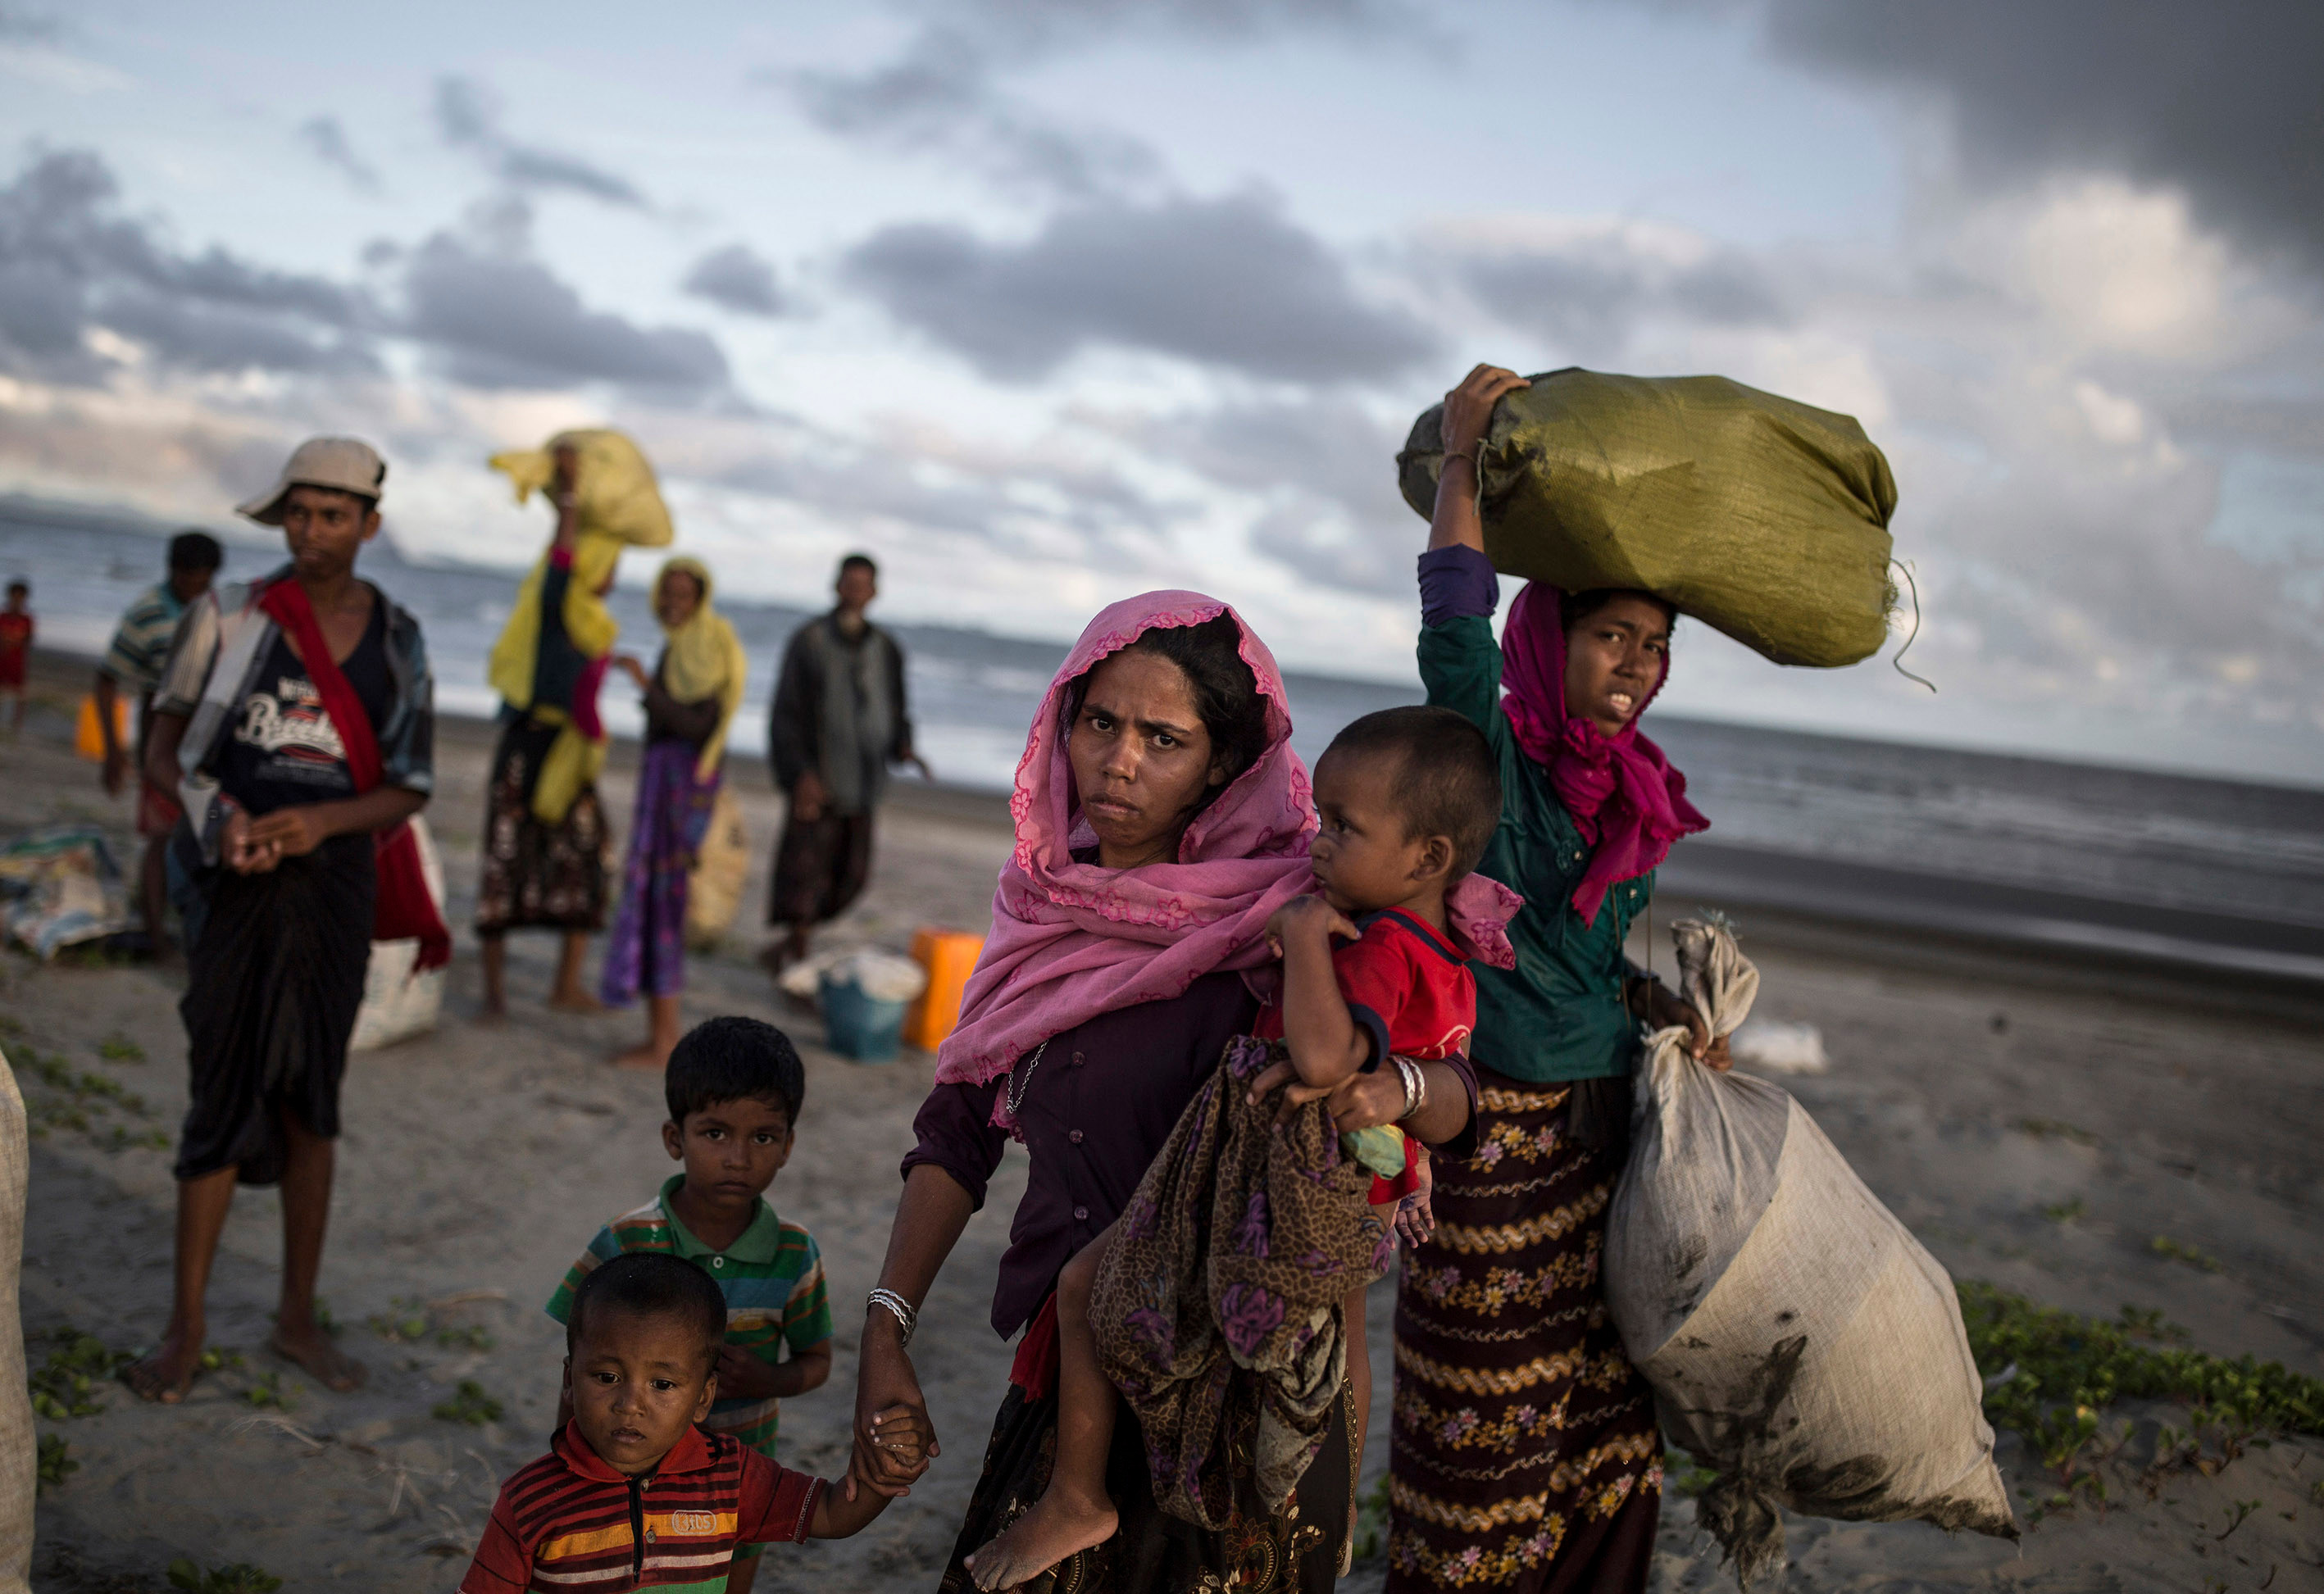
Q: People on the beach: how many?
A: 11